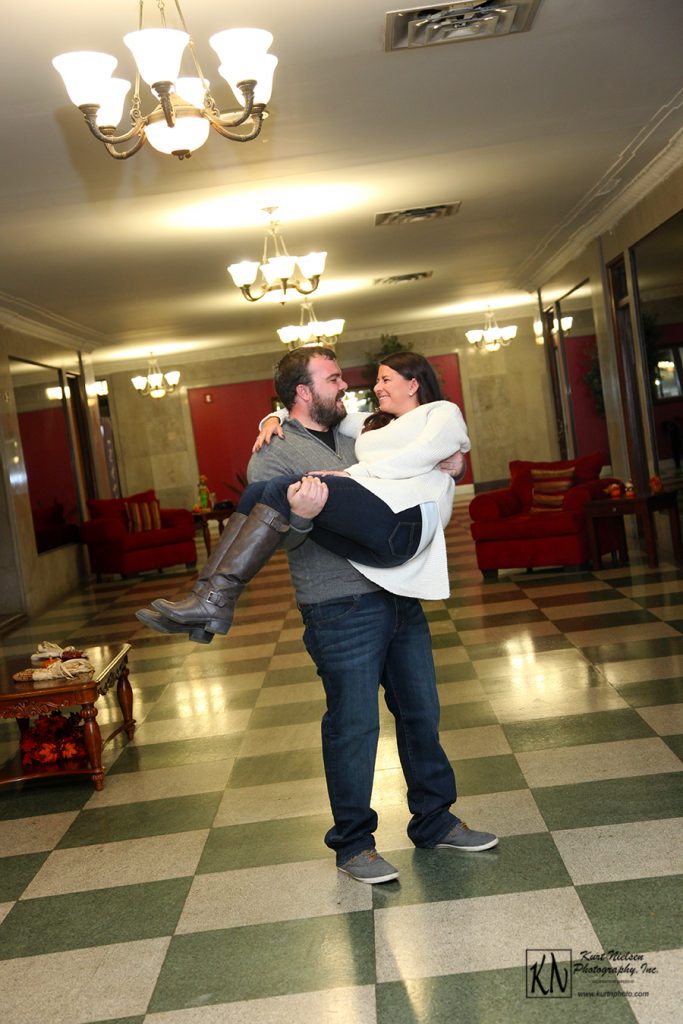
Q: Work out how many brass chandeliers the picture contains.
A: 5